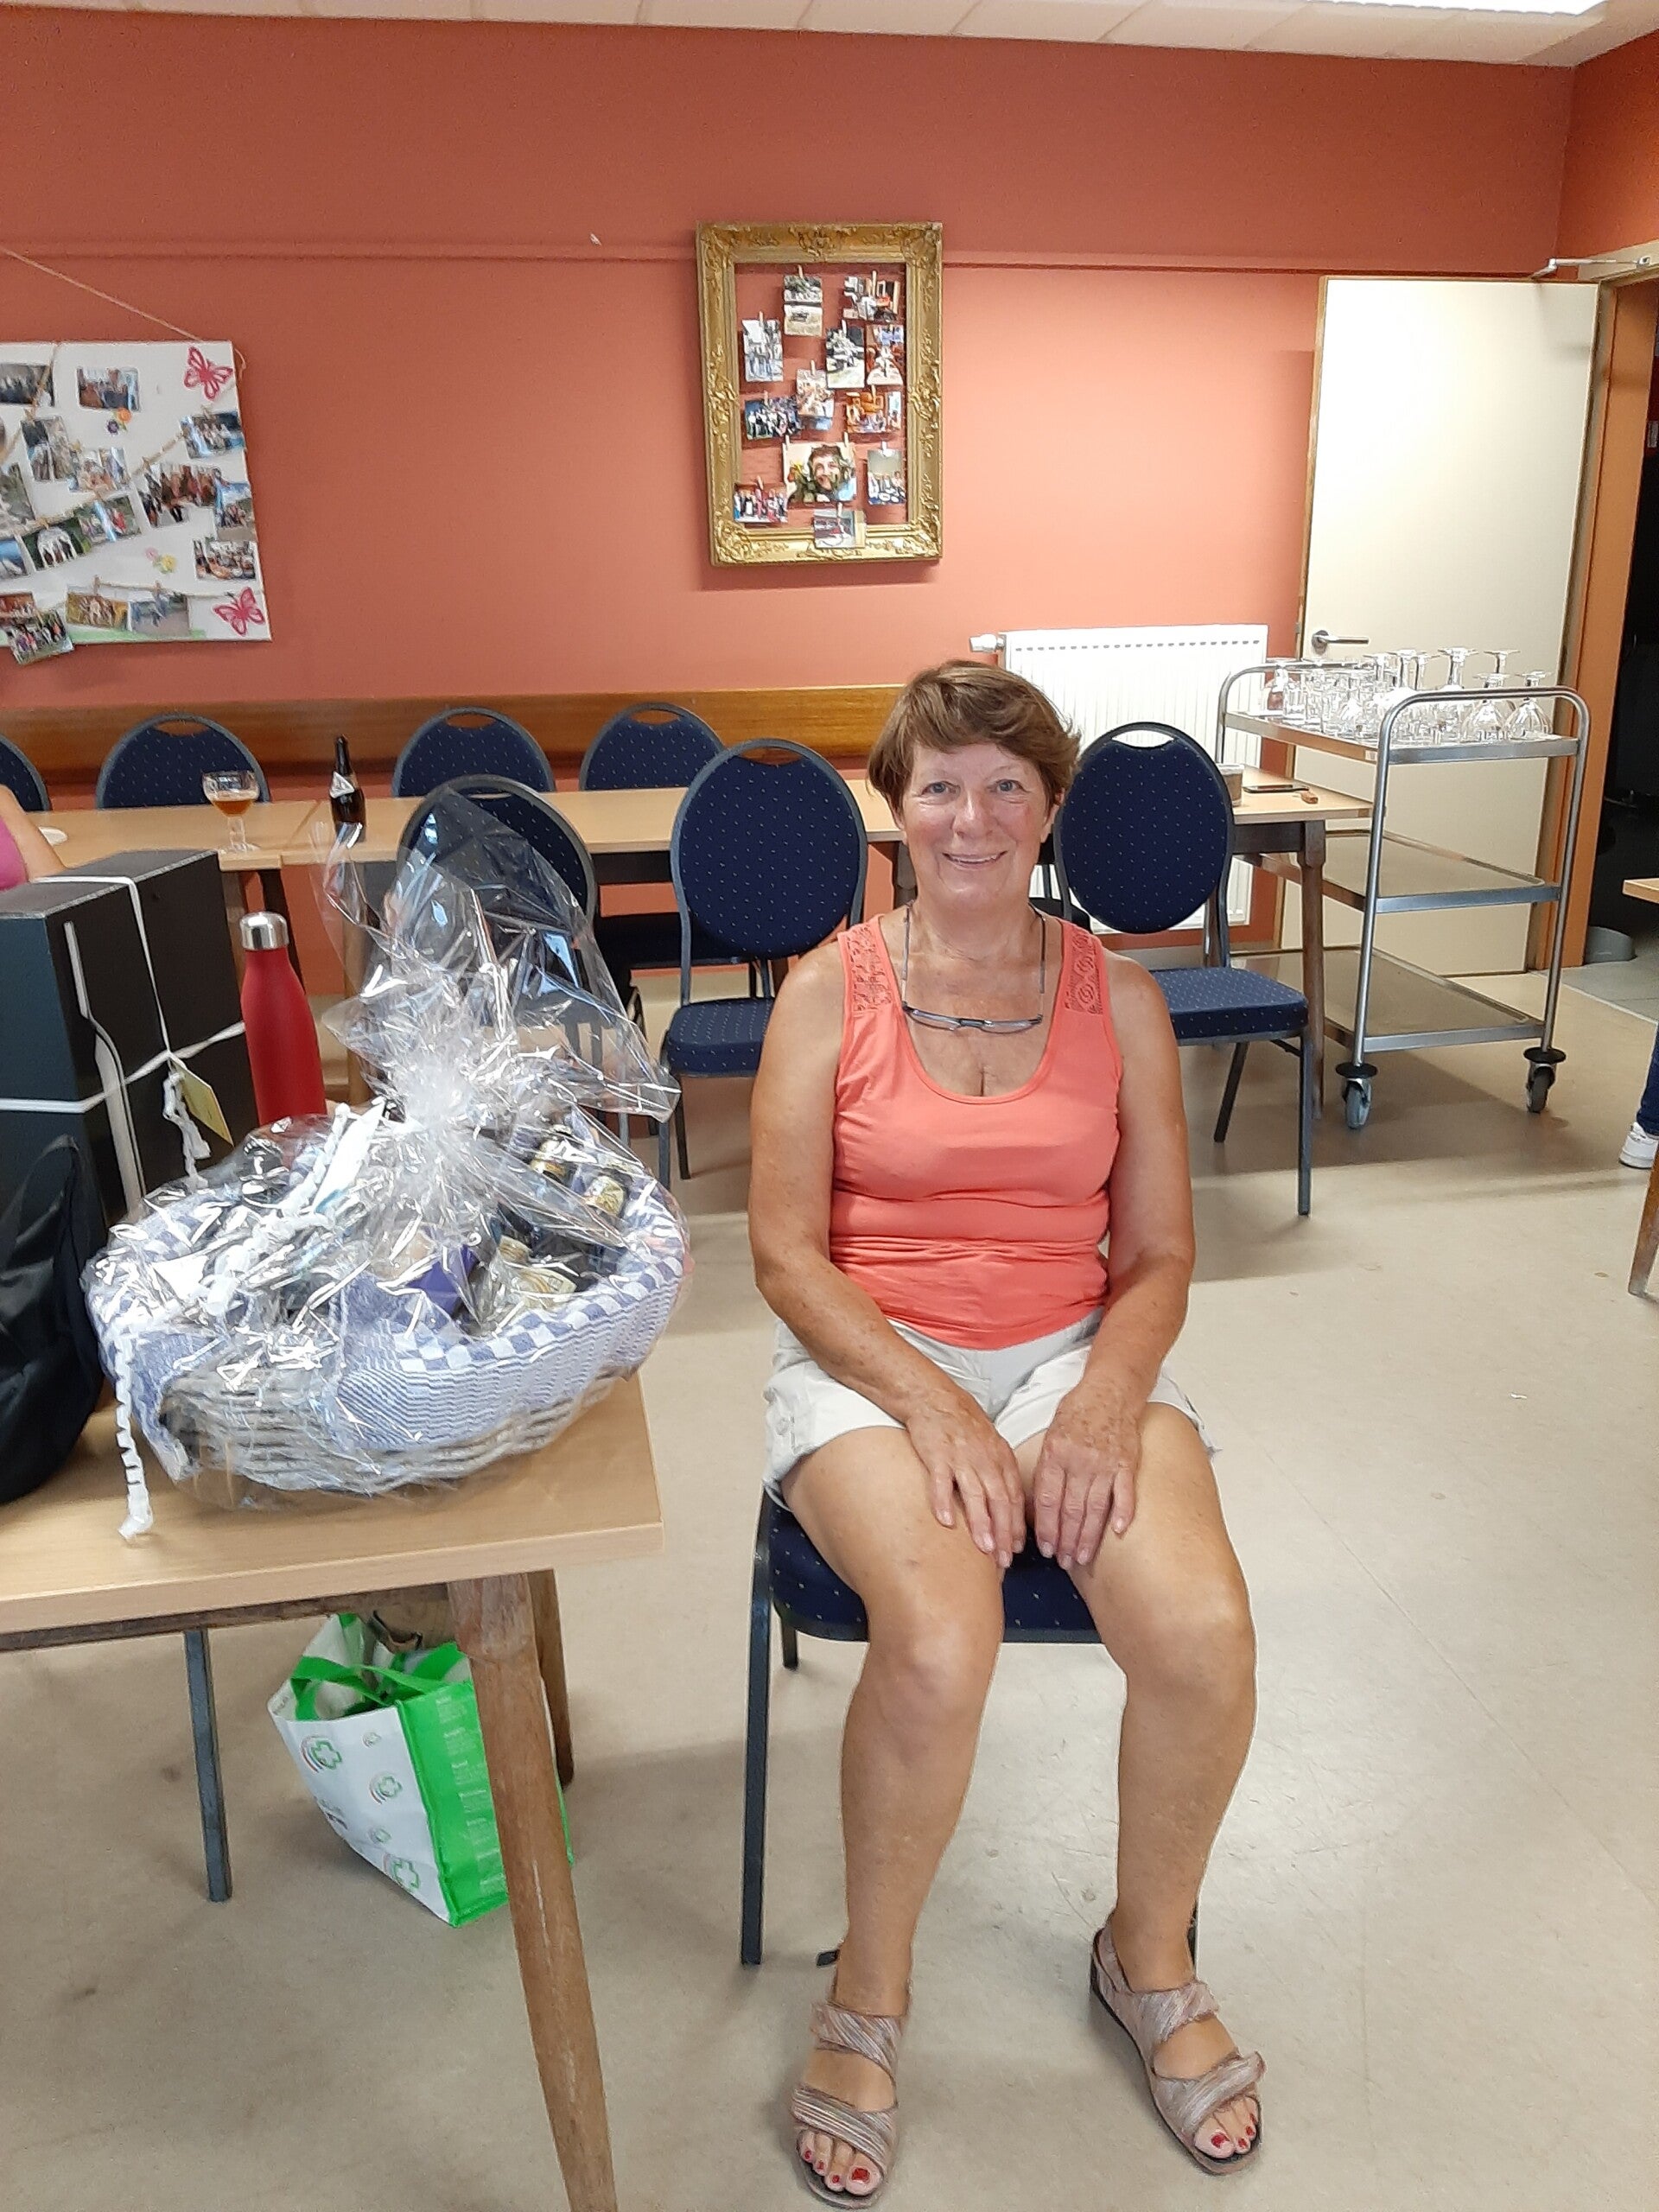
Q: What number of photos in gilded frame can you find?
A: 12